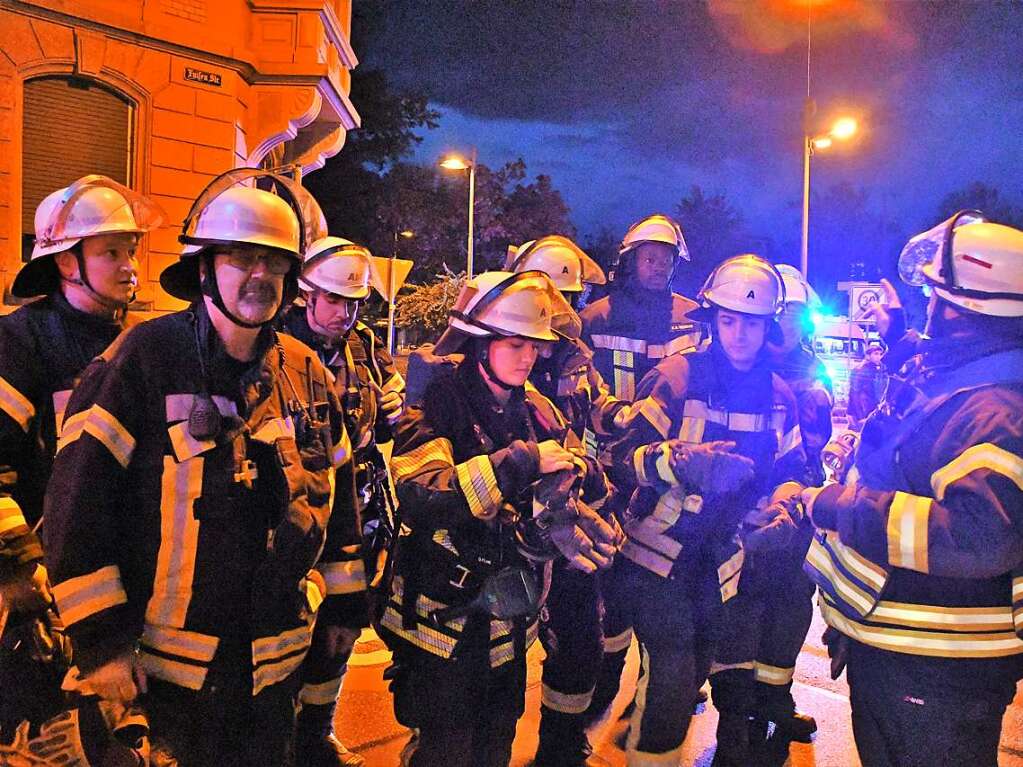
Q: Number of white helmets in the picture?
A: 9